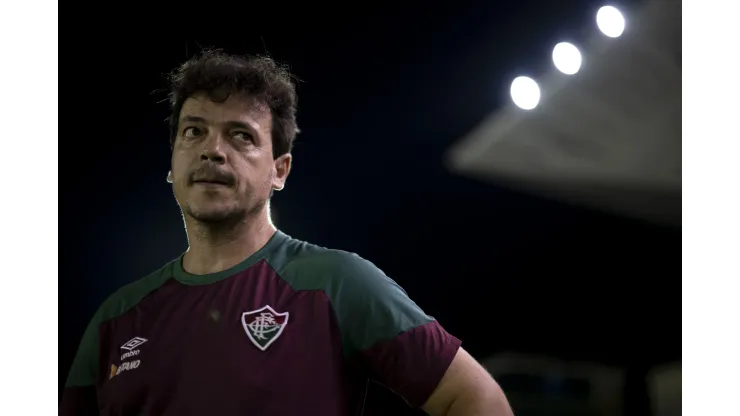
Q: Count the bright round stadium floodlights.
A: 3